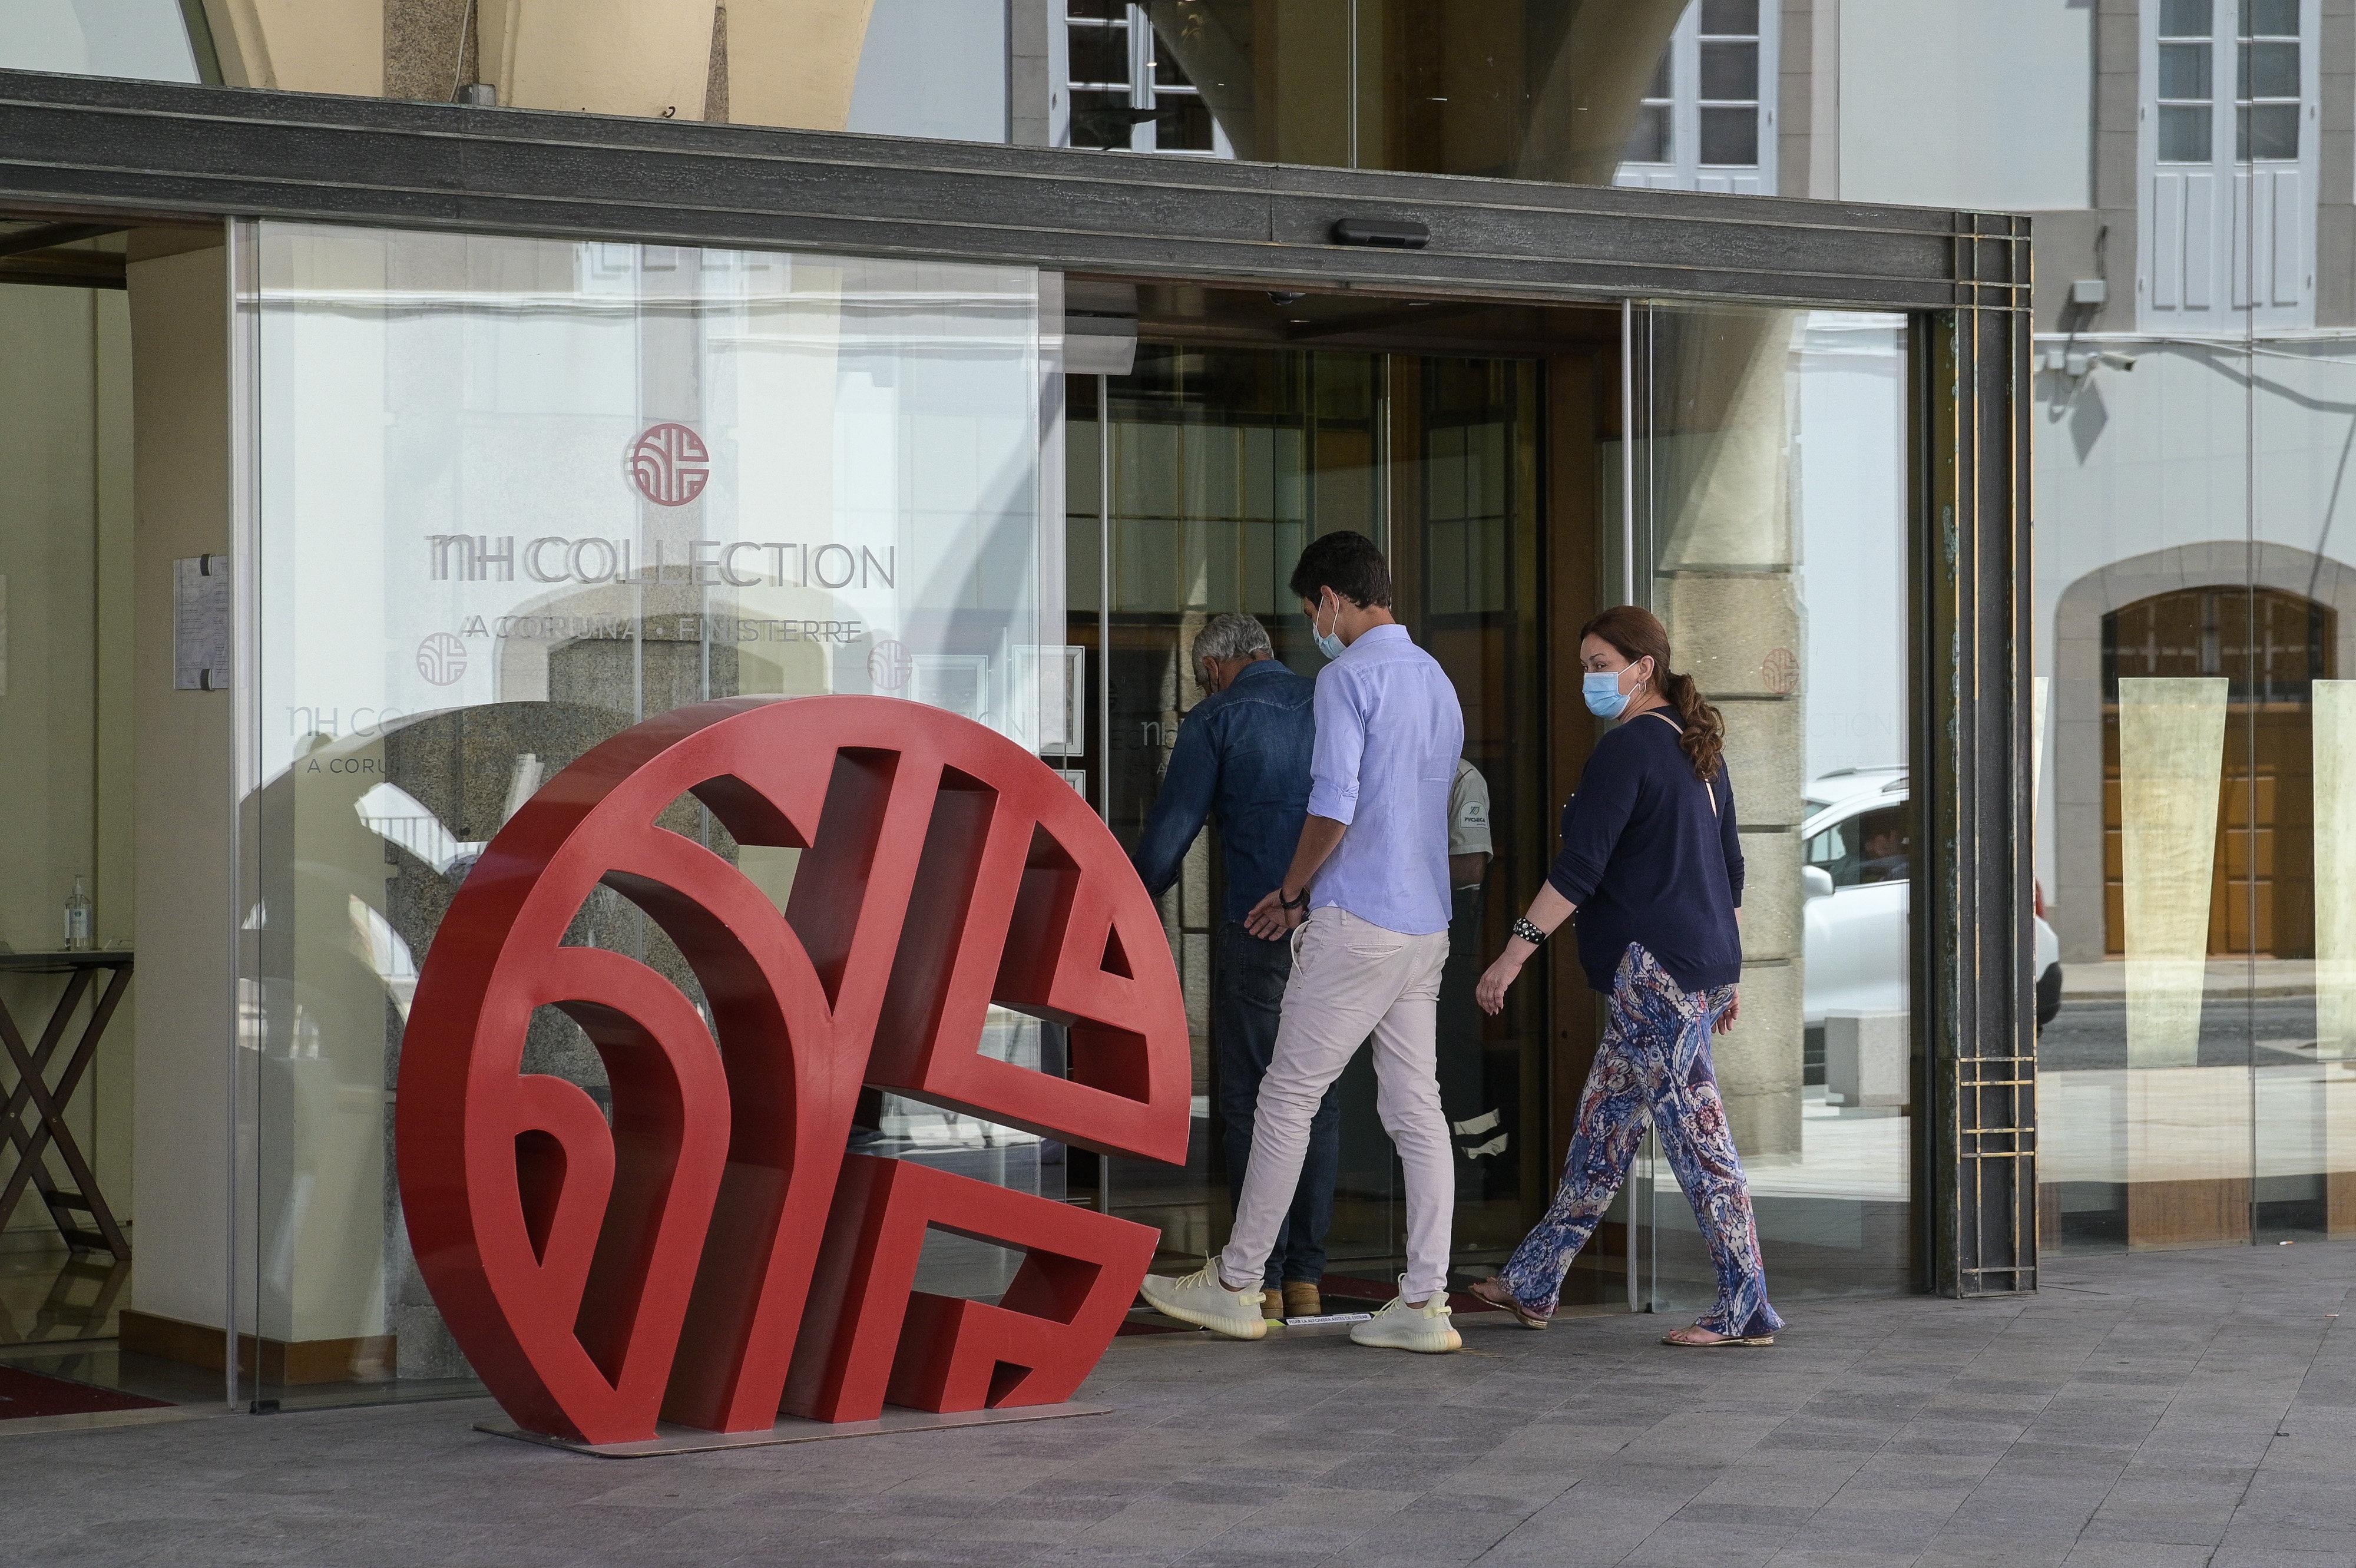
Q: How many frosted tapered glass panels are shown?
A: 3